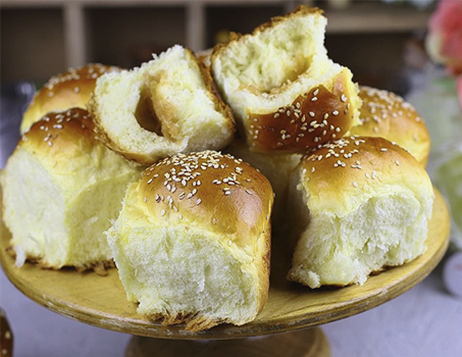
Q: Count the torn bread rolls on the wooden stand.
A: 2